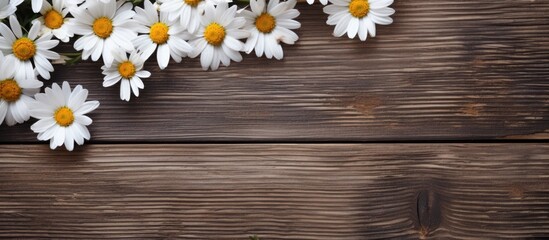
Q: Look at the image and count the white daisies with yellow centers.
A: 11